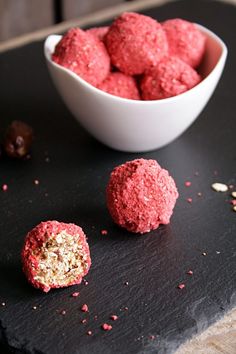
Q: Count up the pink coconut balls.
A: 8